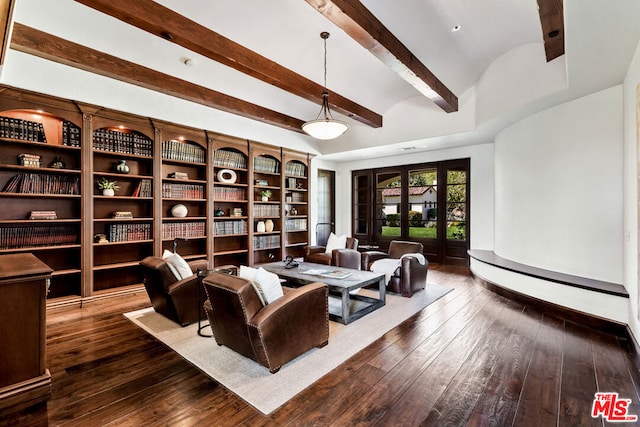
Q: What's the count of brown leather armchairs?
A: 4